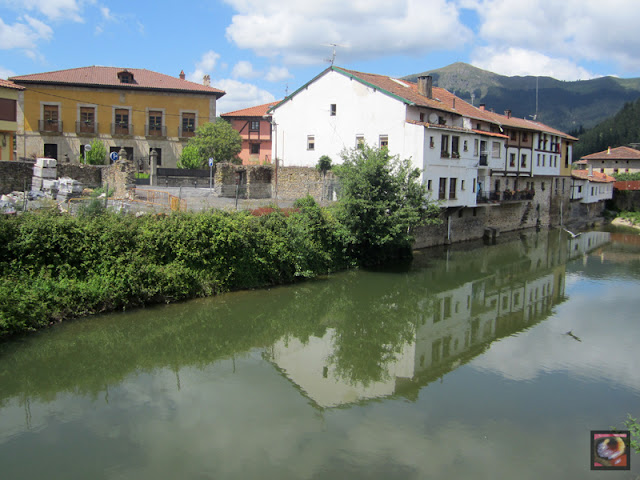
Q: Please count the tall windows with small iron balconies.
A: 5